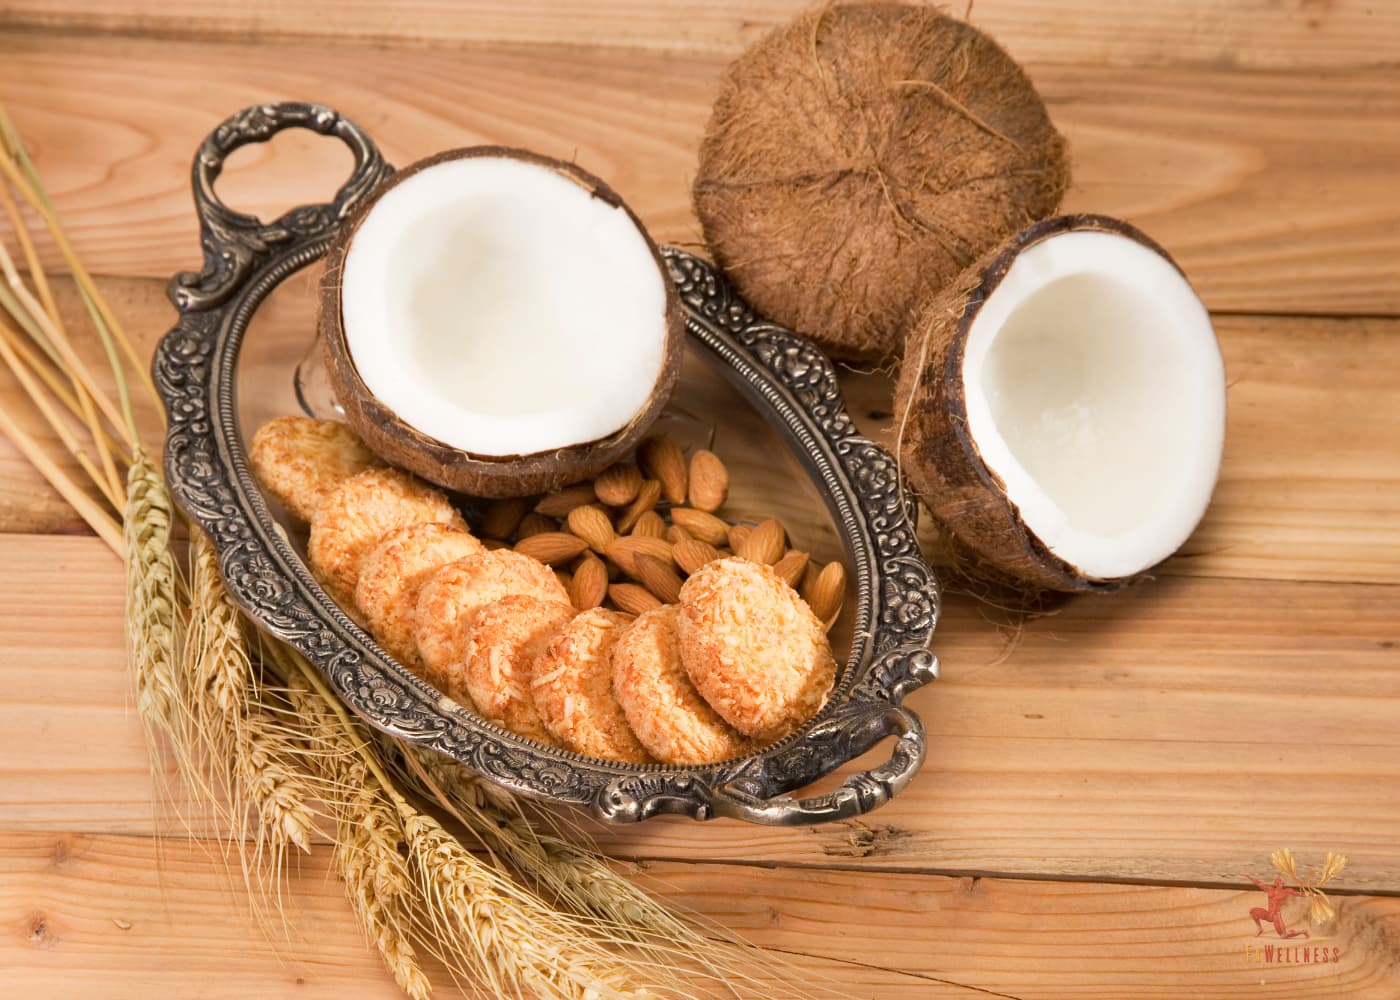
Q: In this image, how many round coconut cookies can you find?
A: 8